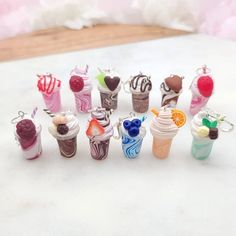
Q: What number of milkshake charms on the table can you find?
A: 12